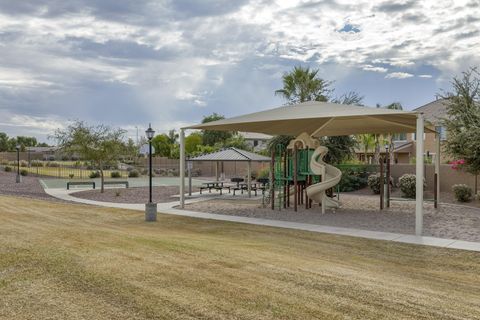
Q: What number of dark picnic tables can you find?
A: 2